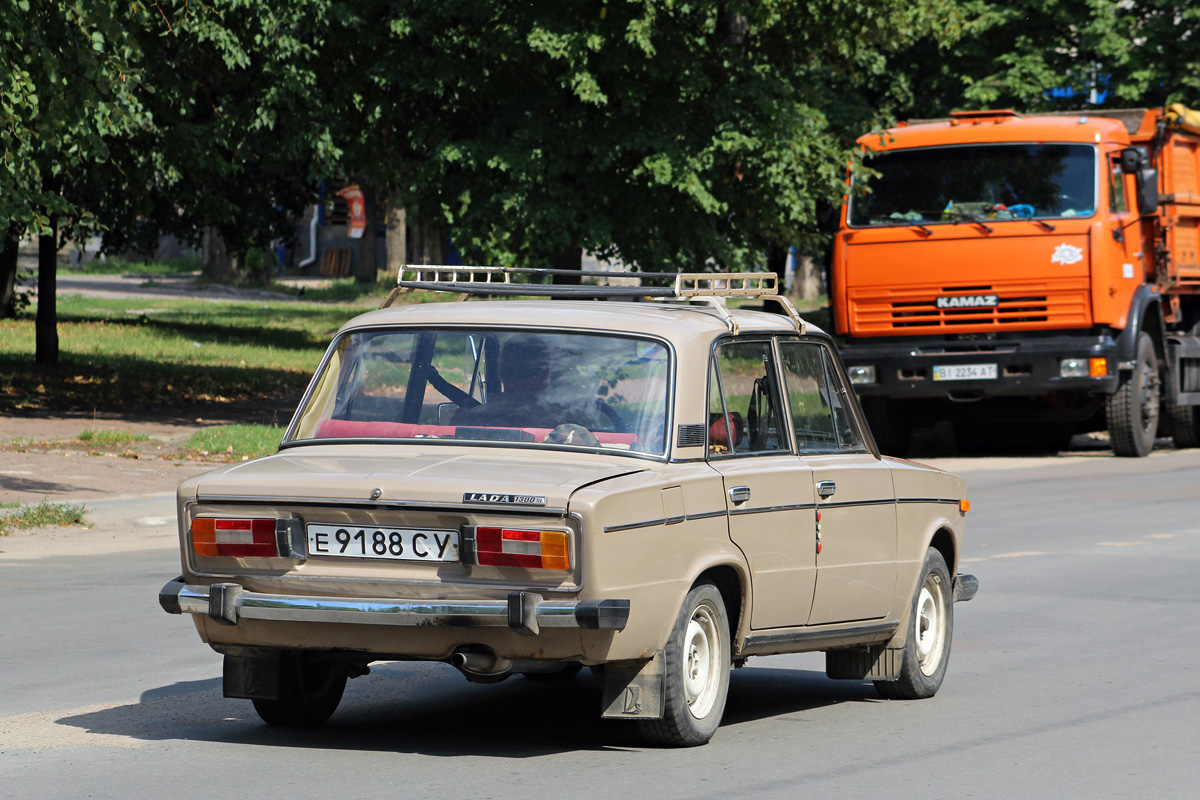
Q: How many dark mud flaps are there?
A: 3